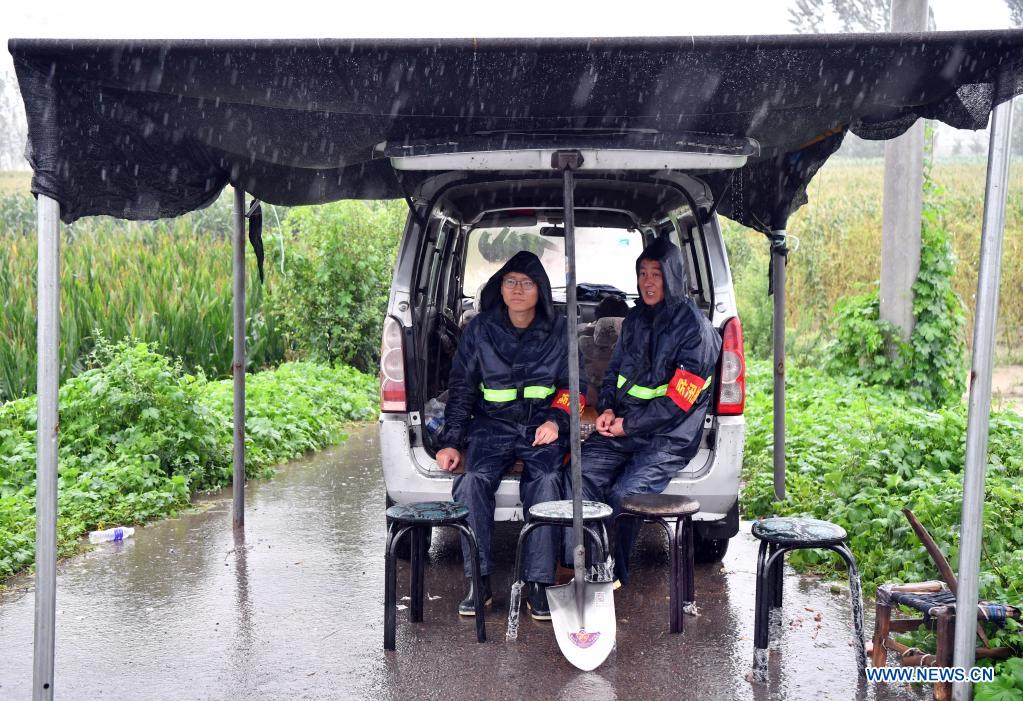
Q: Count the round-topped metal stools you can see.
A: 4